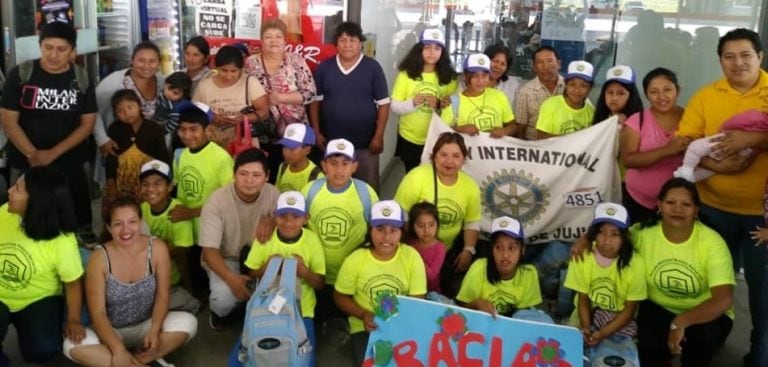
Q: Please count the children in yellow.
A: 12